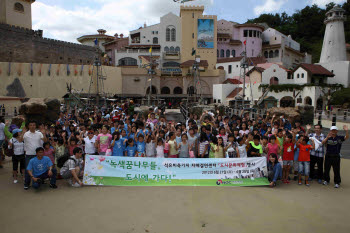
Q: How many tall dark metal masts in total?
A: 4